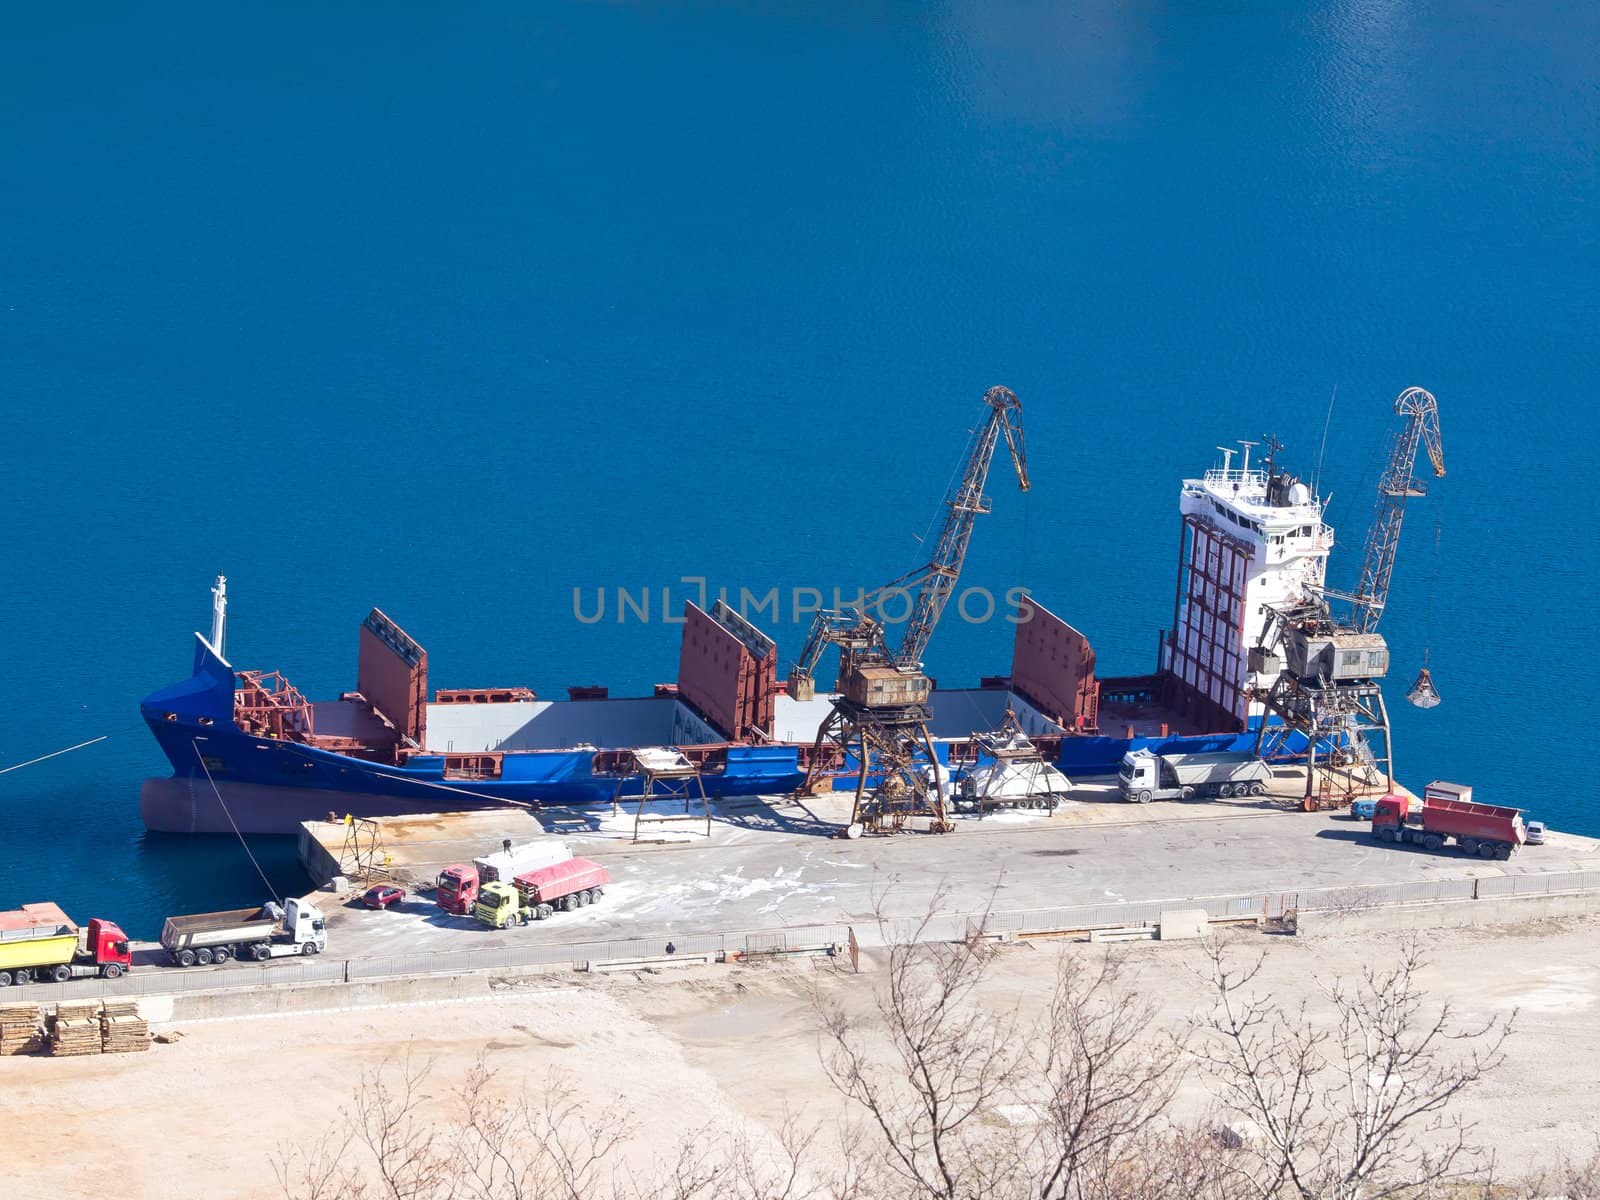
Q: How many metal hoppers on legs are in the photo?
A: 2